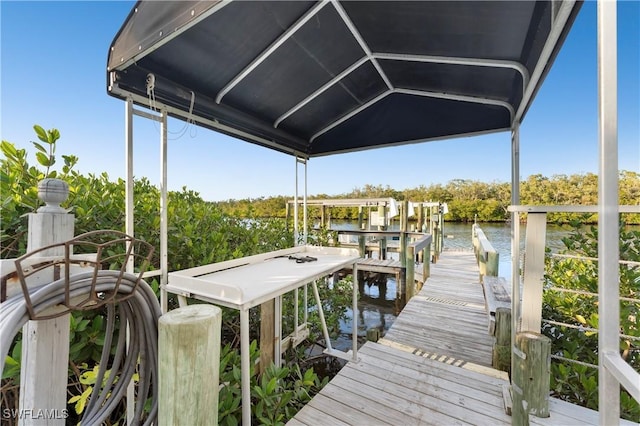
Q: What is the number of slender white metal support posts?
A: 6